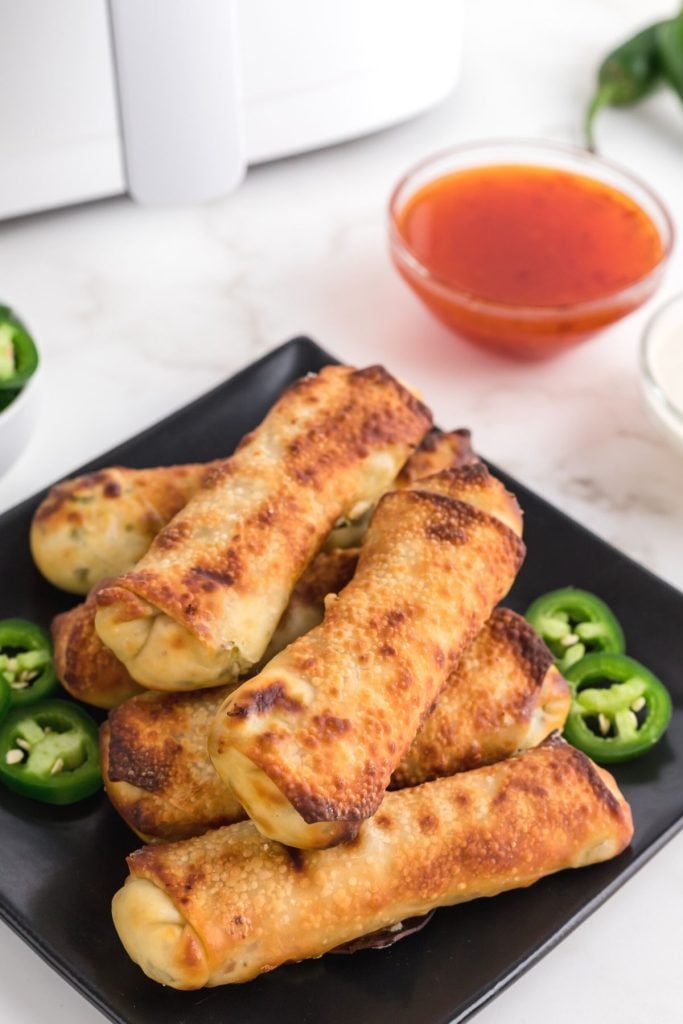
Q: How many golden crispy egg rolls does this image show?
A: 6